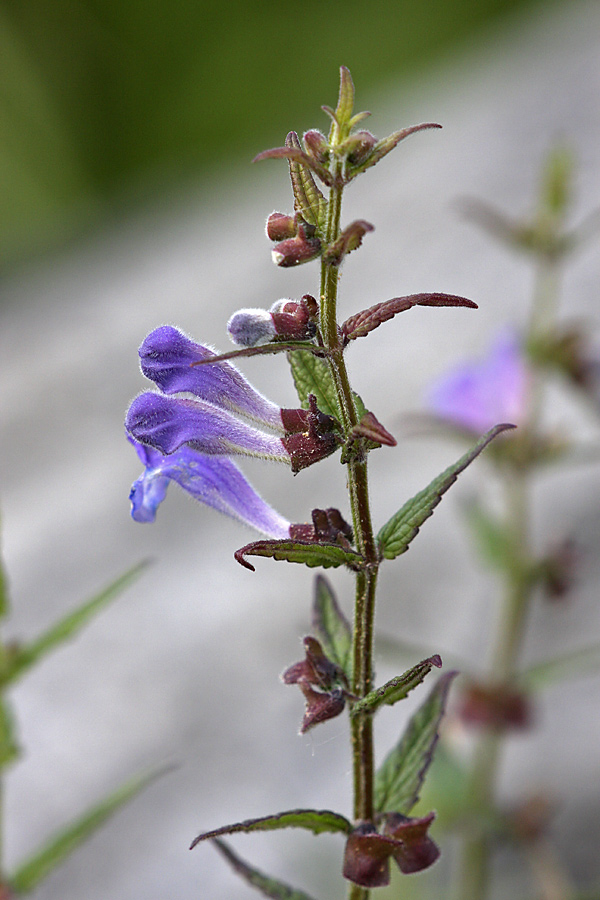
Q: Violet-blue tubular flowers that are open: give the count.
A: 3